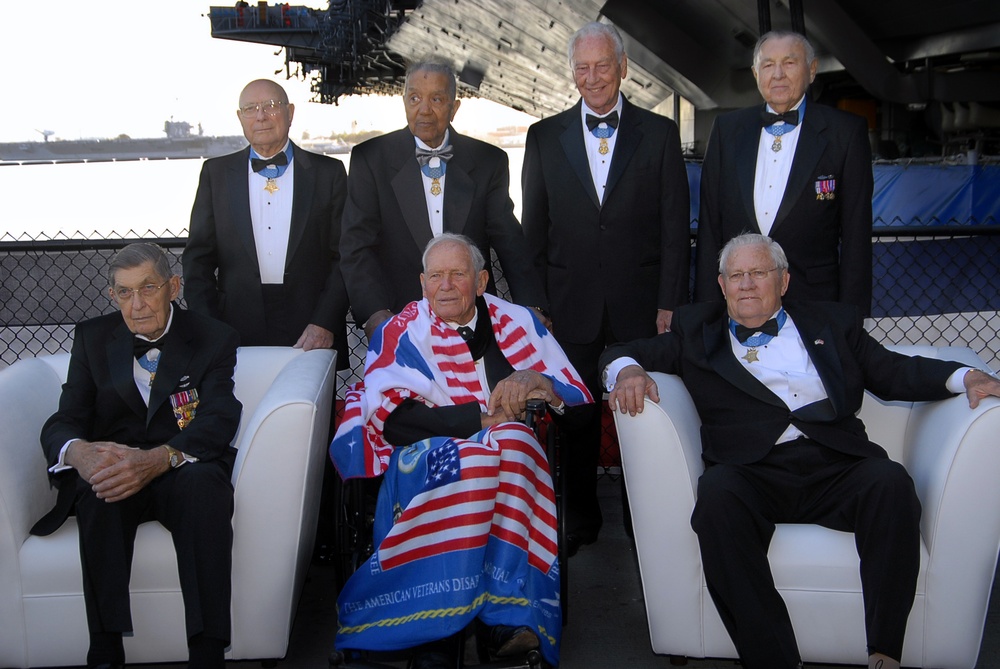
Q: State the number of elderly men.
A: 7